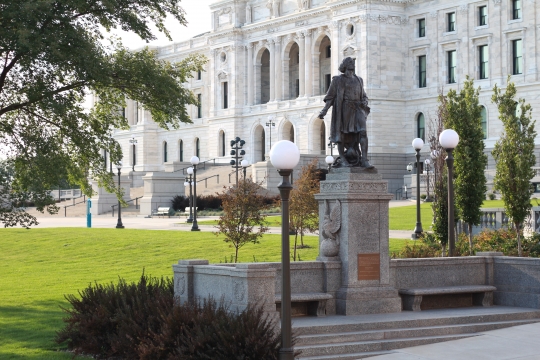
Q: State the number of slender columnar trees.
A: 3